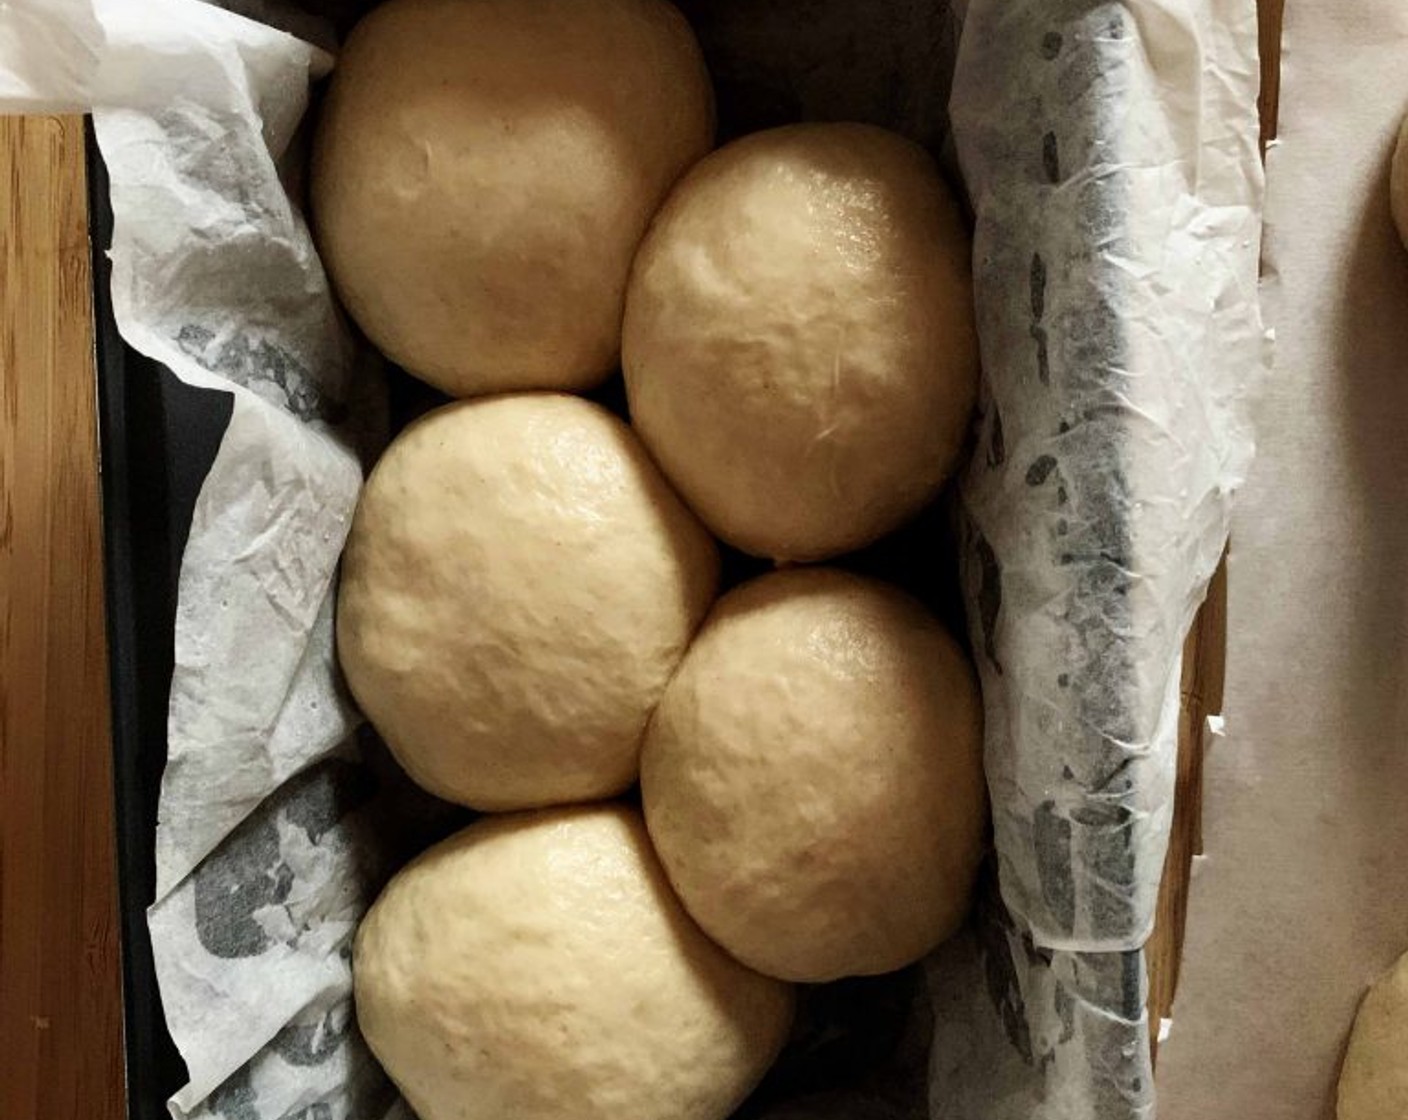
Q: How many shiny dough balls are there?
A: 5